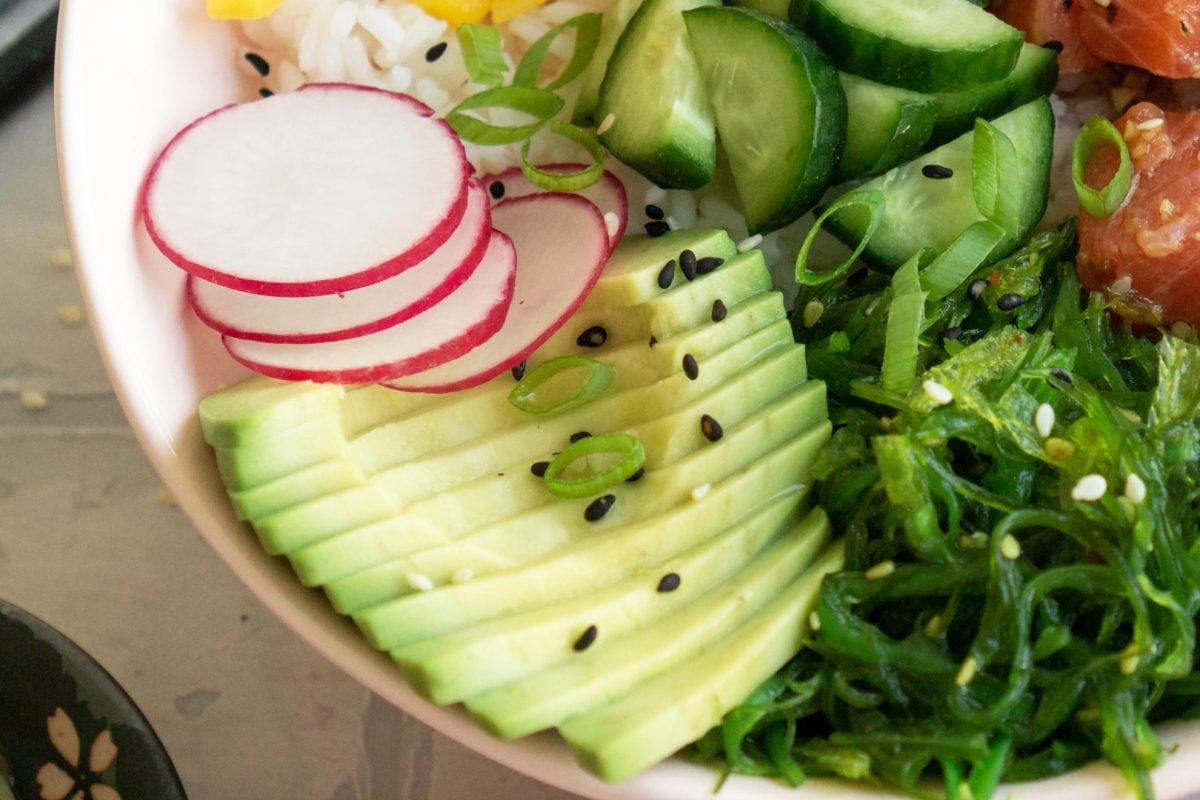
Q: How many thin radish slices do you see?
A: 5